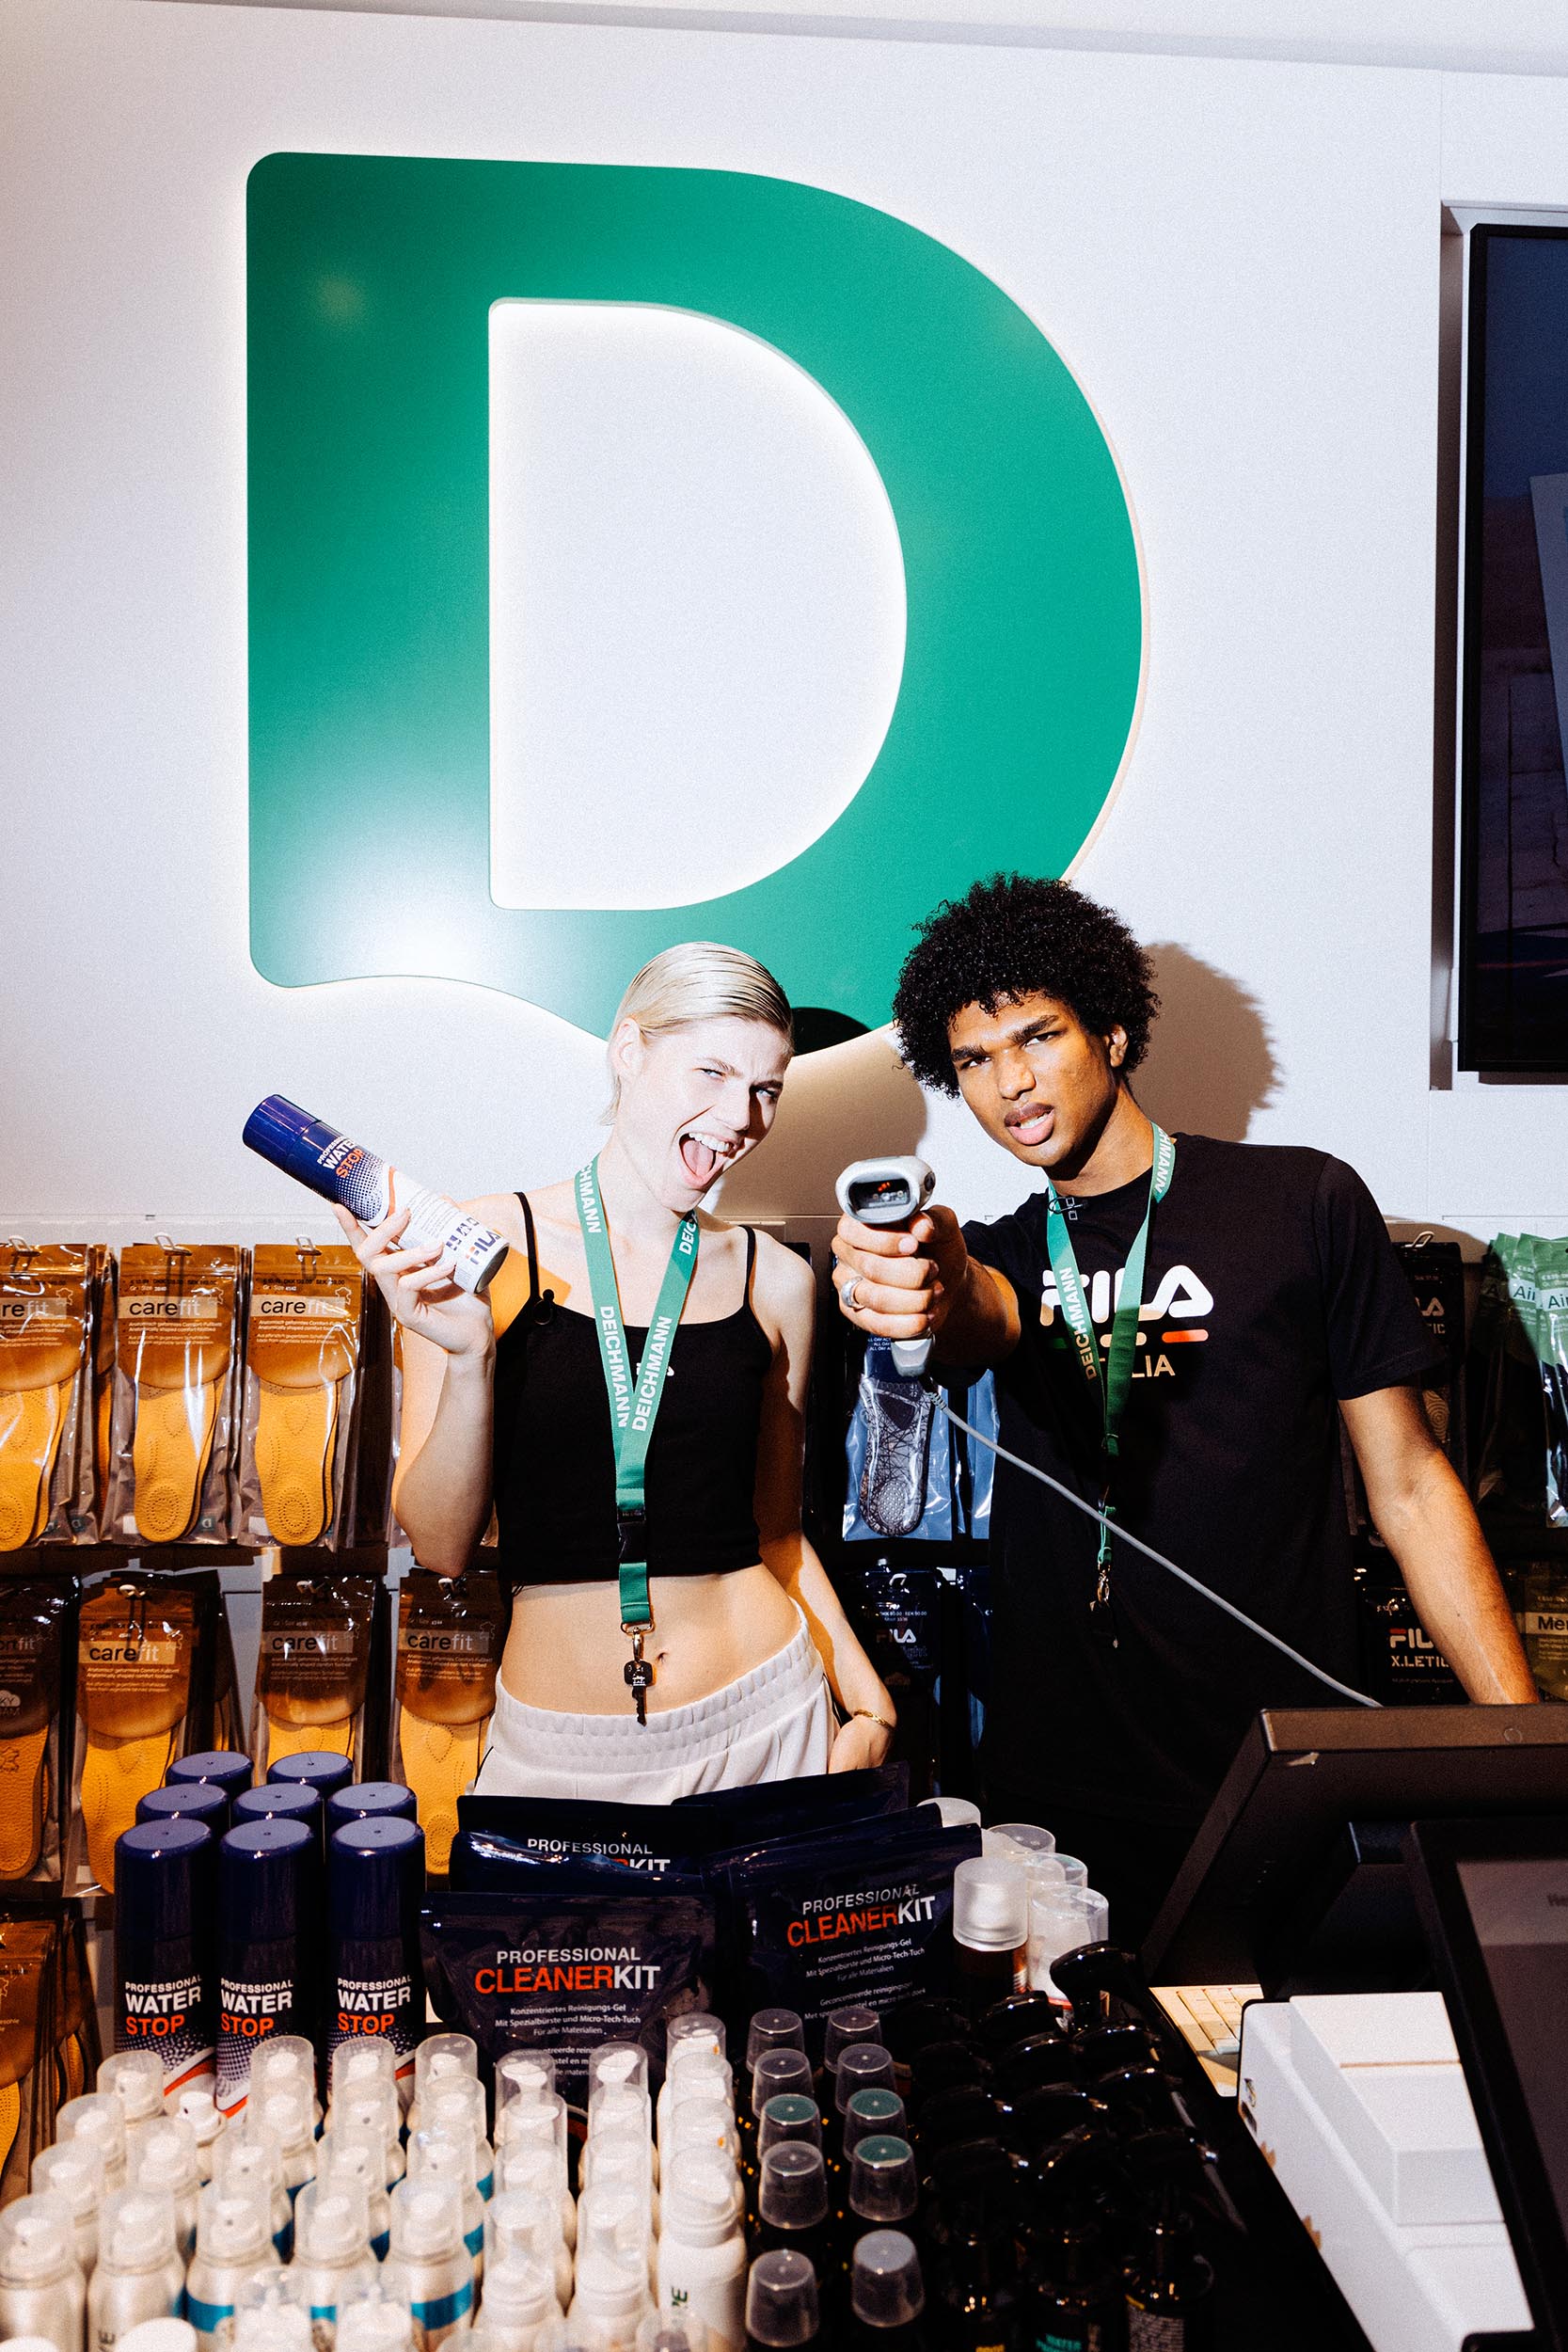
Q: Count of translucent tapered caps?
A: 10